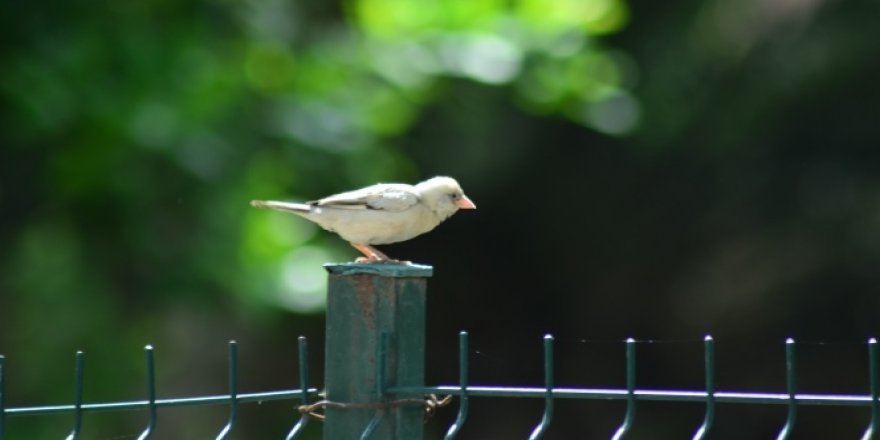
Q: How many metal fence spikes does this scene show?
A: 12